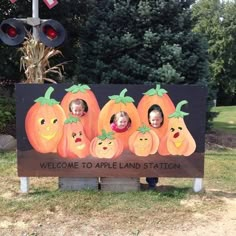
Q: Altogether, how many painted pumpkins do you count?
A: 8